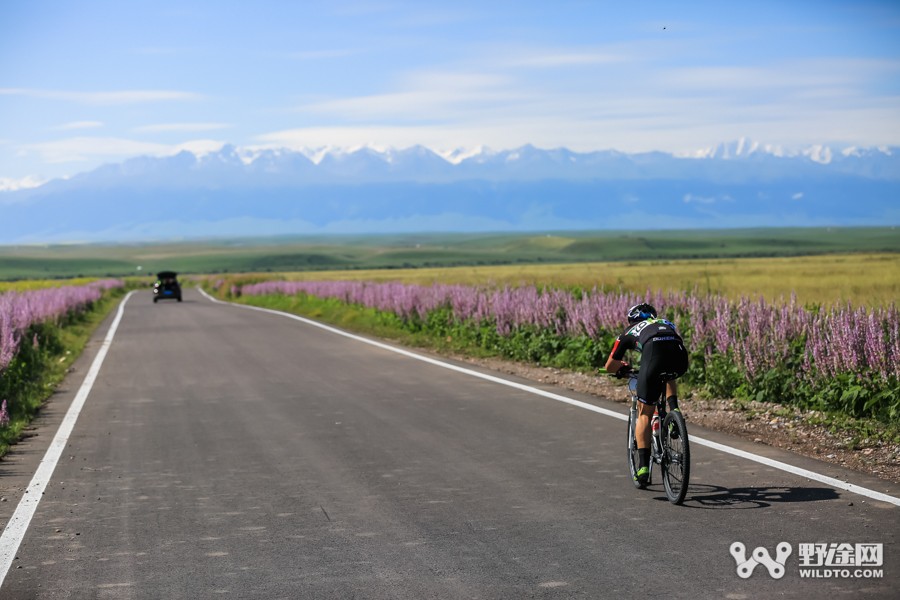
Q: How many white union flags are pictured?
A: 0